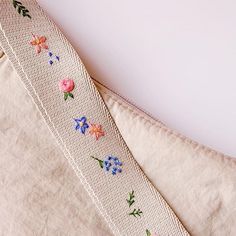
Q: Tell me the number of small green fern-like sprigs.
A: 3